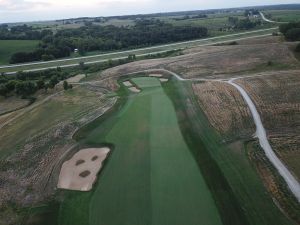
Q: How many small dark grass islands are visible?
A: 3